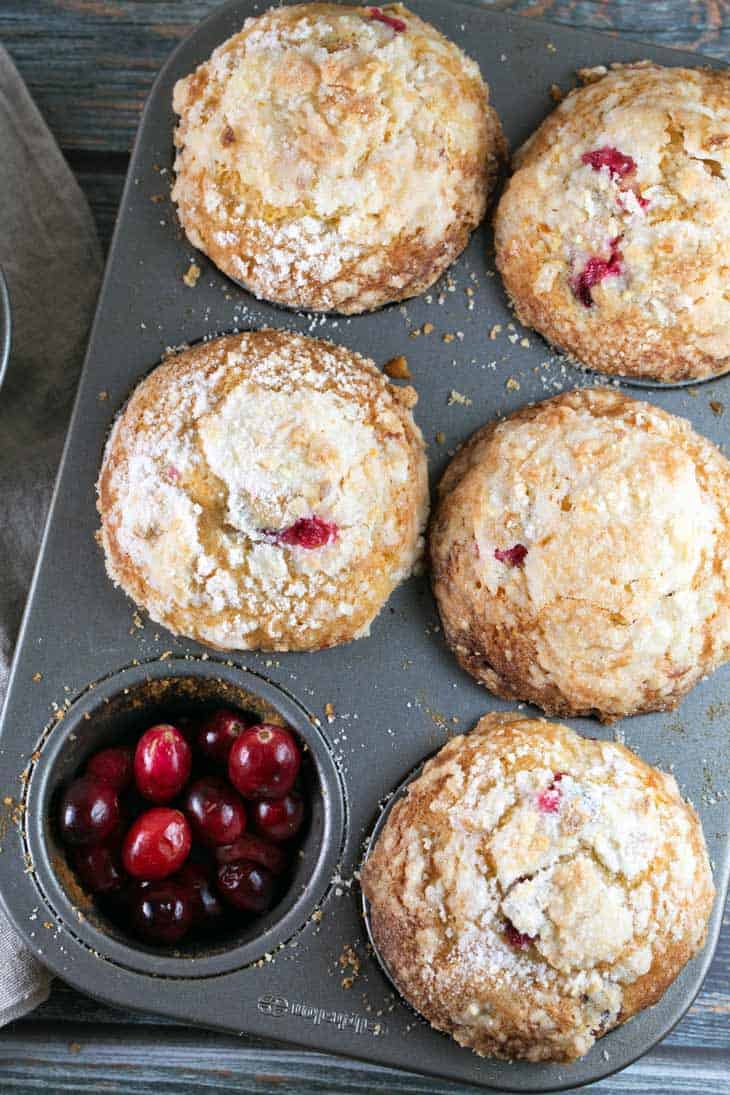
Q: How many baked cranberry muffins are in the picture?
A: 5